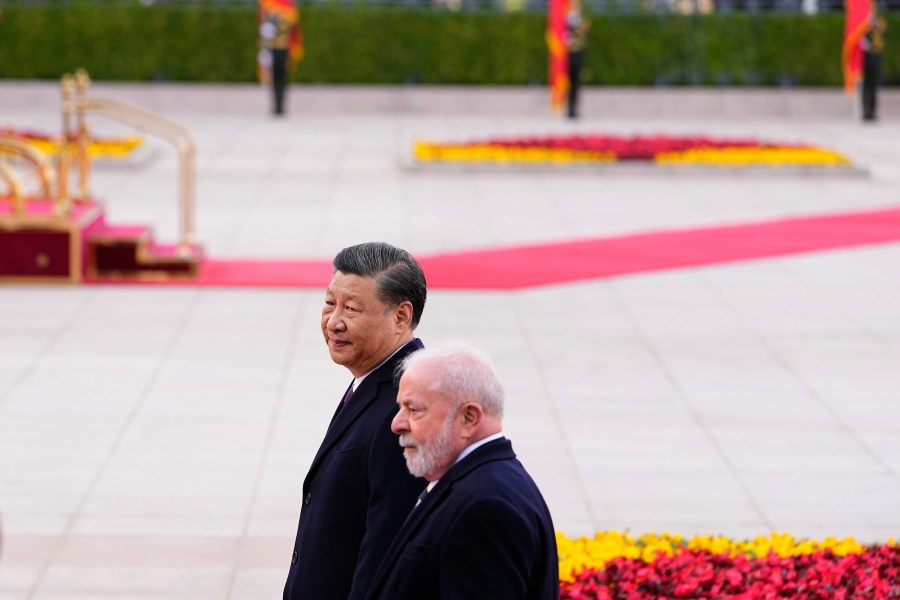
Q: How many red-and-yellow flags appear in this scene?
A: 3